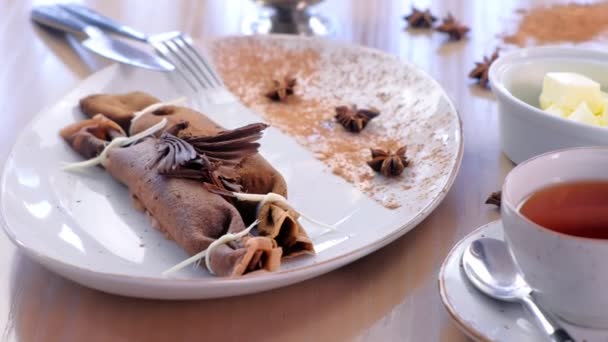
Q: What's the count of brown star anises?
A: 7